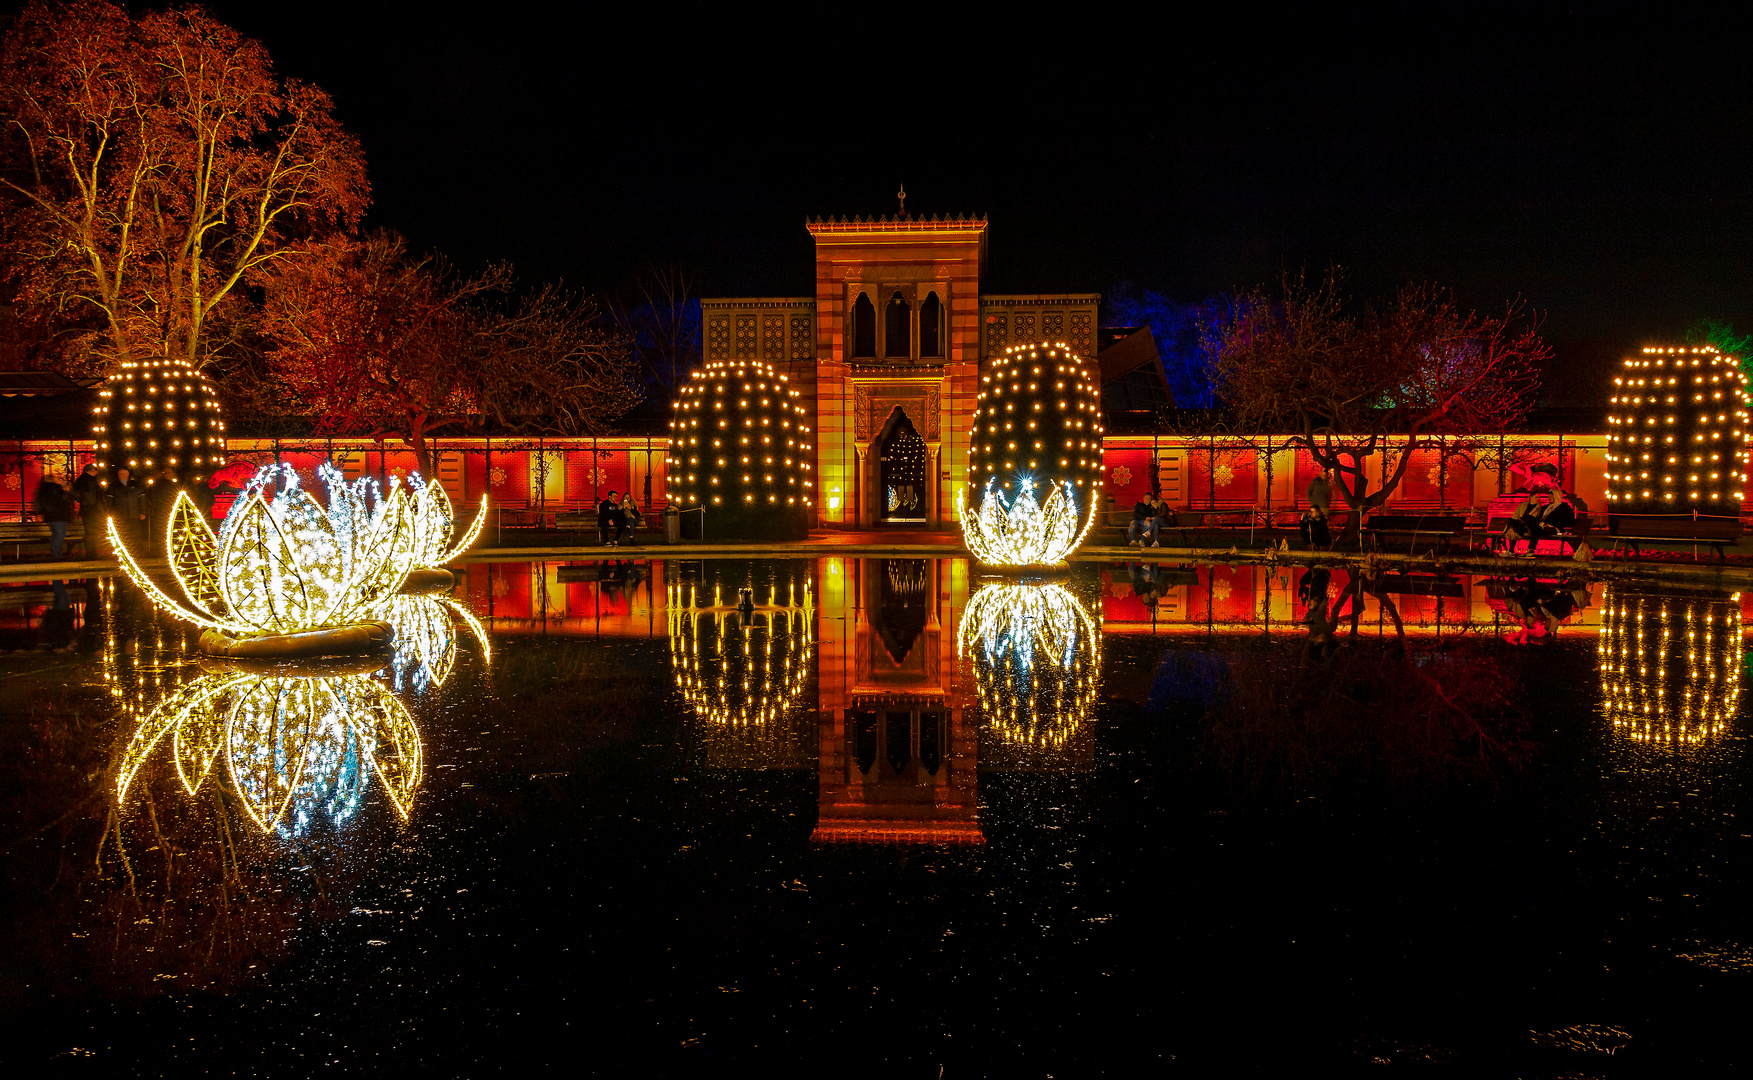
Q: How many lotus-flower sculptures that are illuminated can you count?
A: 3